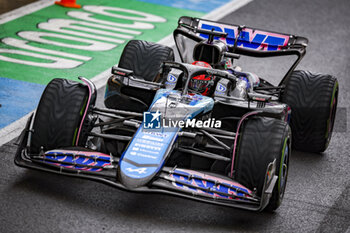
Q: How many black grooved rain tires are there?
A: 4